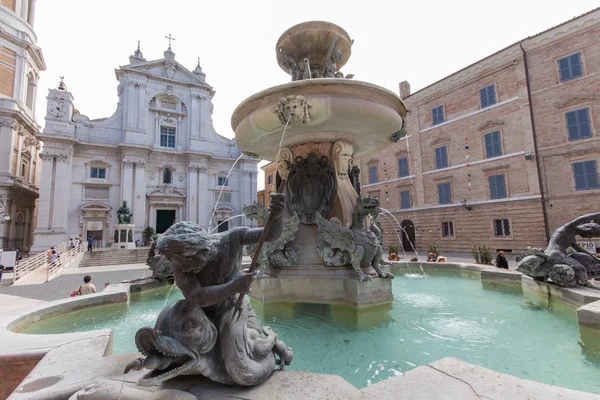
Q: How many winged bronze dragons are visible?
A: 2